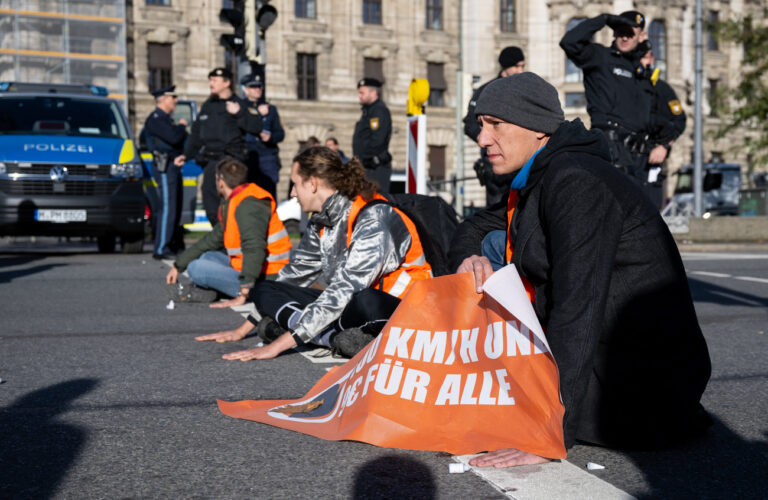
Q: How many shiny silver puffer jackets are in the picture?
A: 1